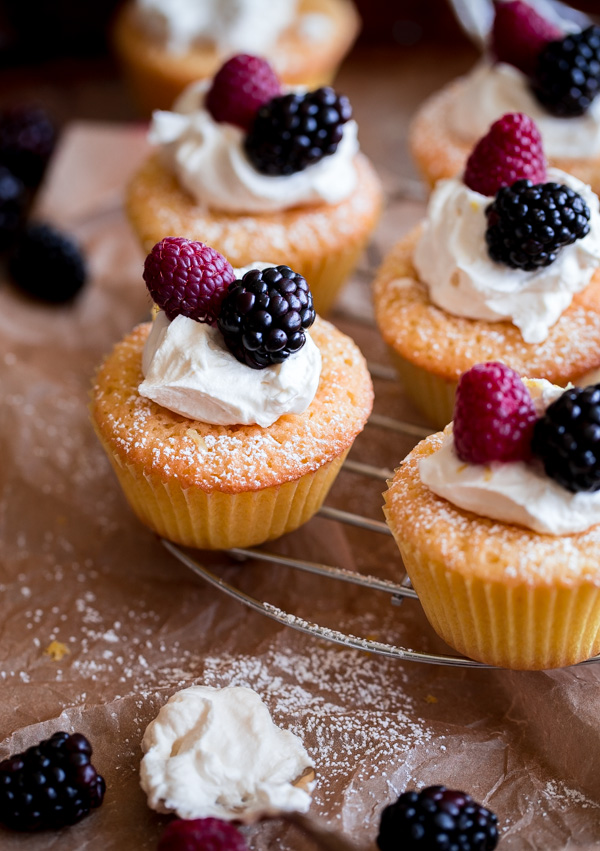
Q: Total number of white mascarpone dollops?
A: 7